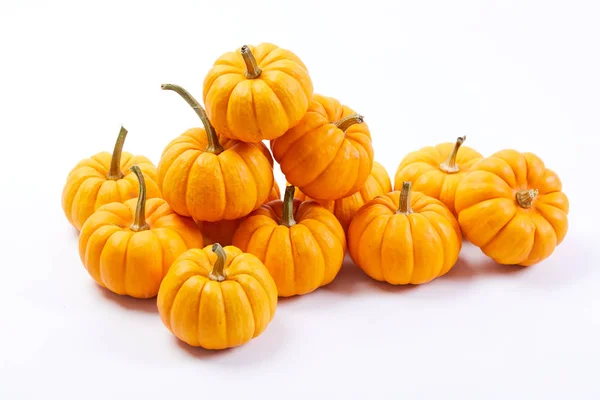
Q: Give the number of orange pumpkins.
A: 12